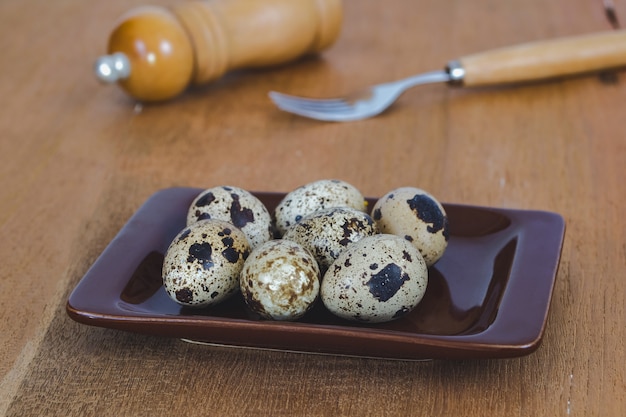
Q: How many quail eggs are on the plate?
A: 7